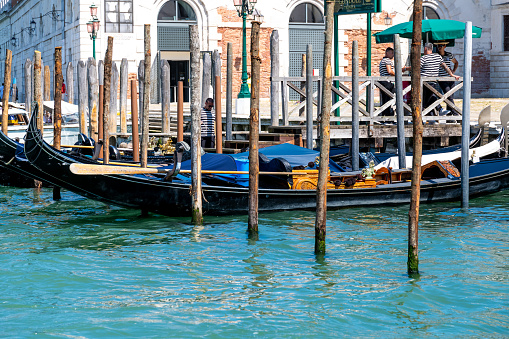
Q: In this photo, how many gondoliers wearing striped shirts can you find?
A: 4